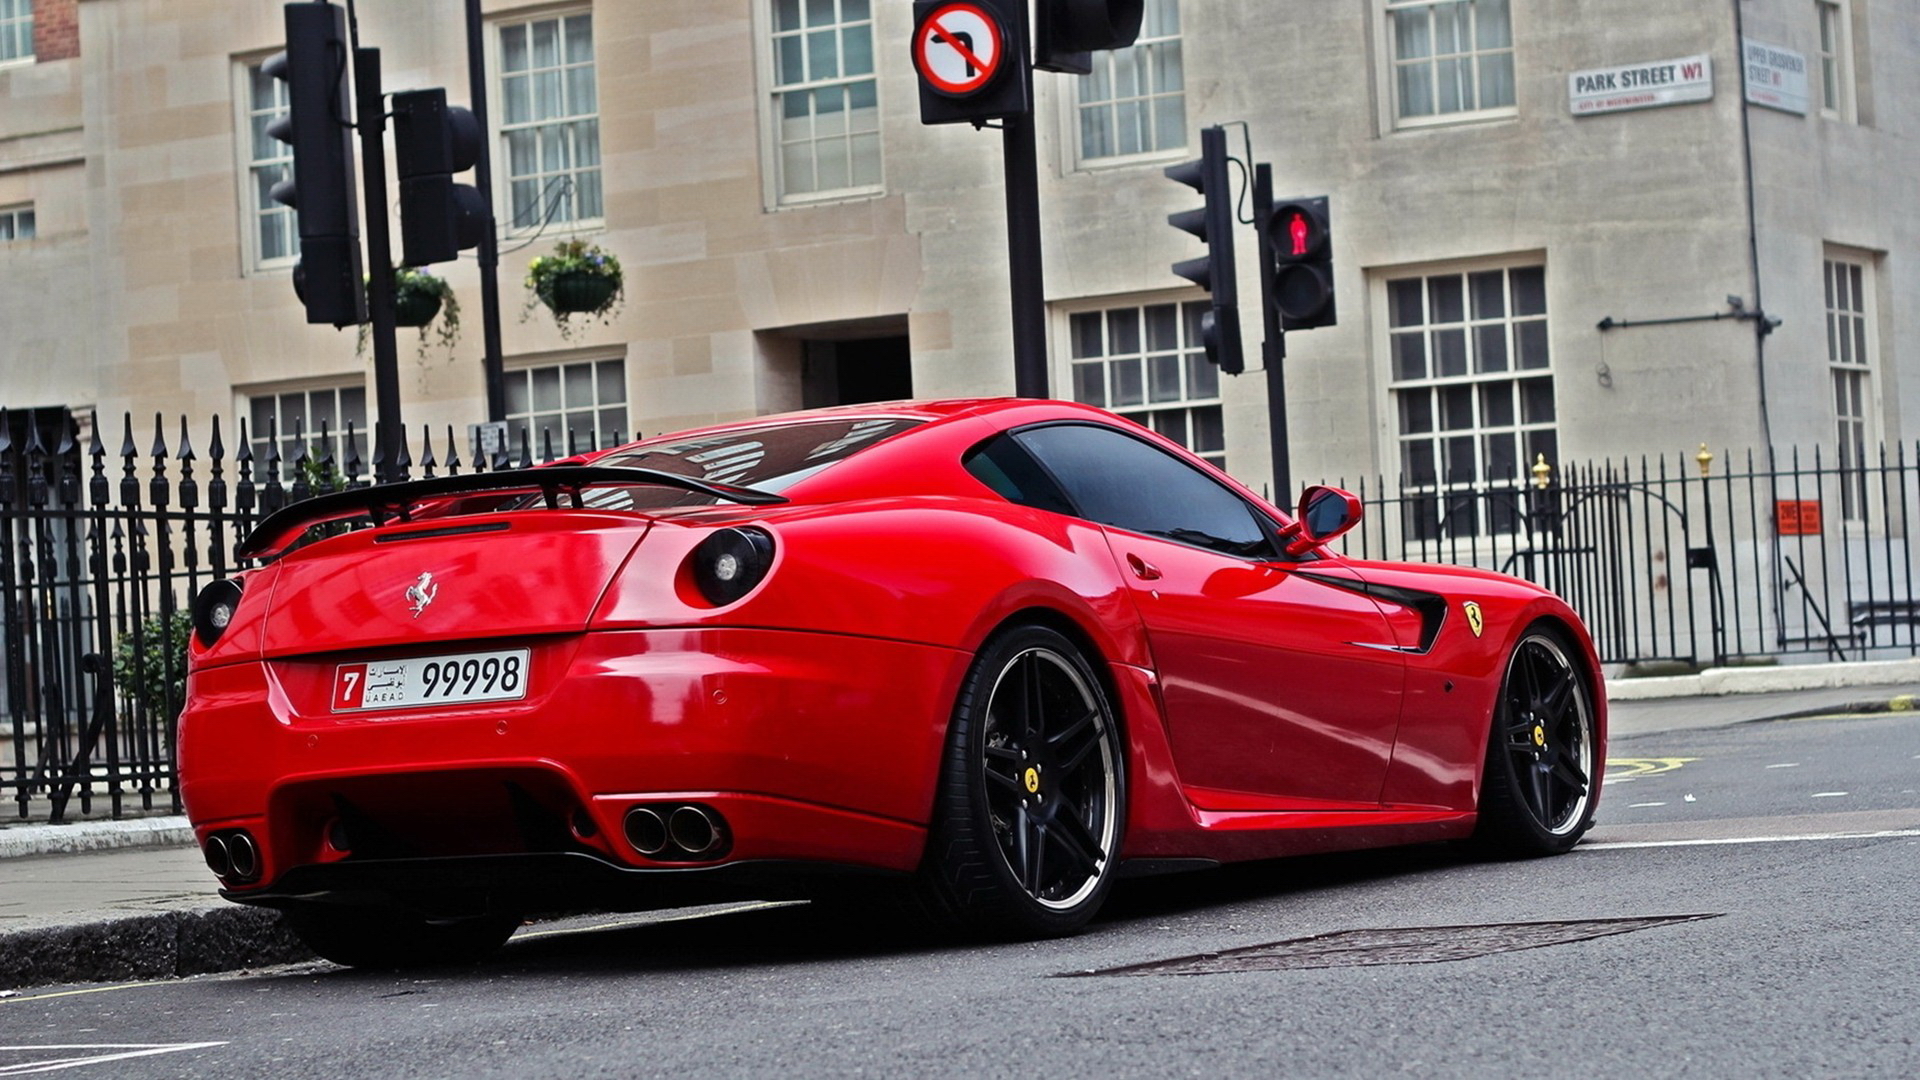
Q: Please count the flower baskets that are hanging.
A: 2